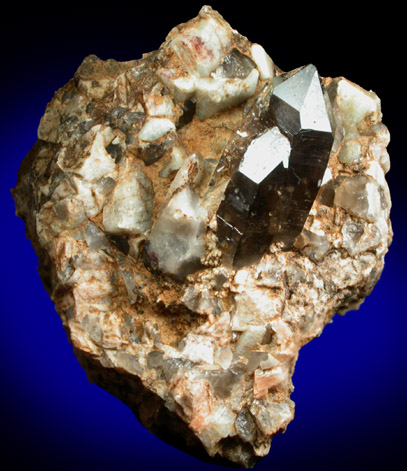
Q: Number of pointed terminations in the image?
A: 2